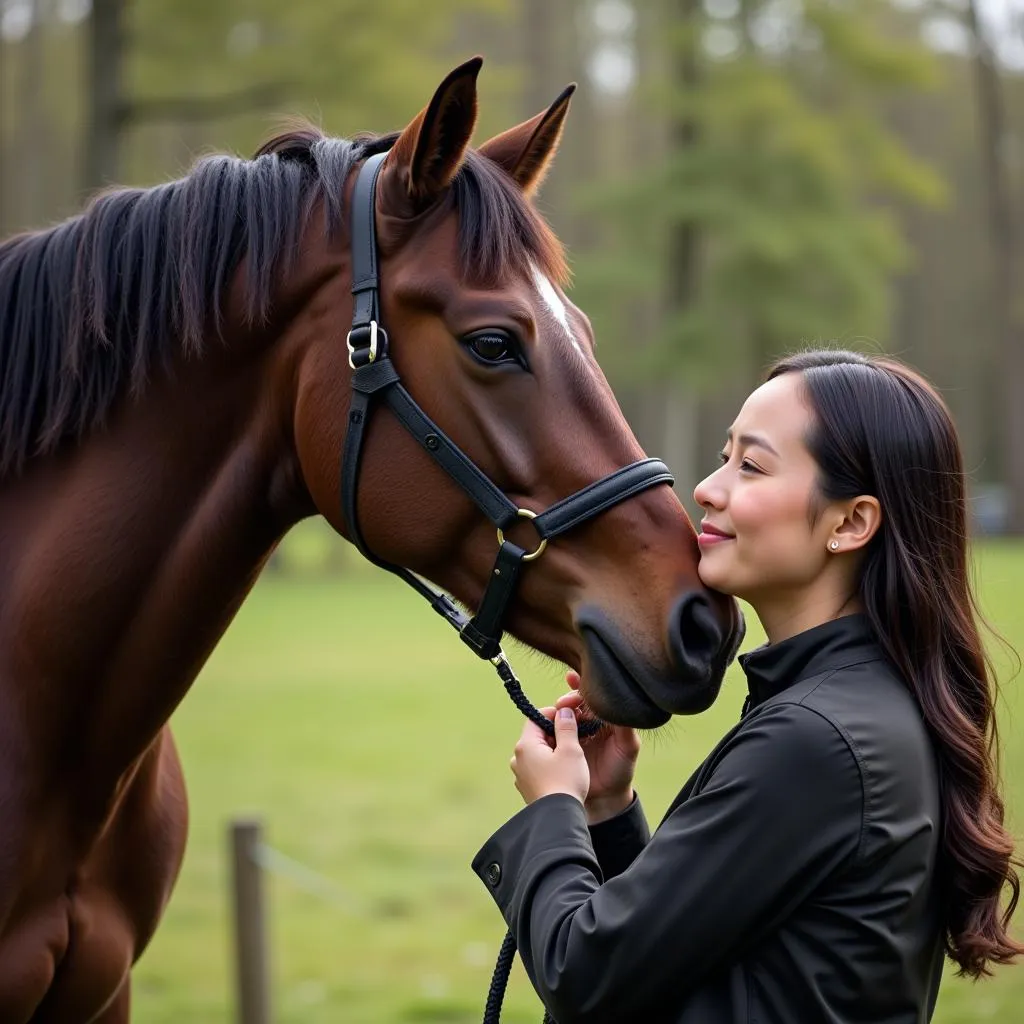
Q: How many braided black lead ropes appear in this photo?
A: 1